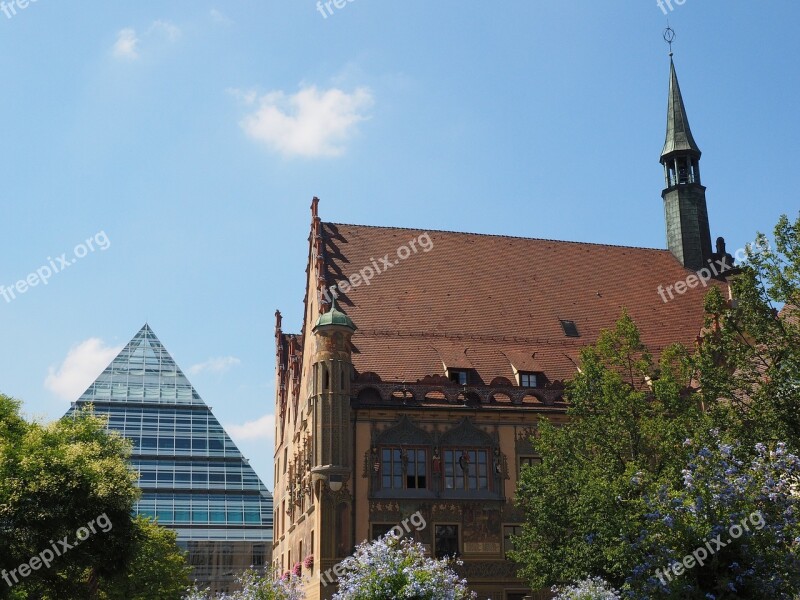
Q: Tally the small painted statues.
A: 5